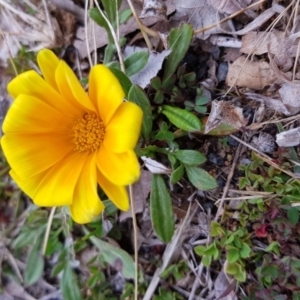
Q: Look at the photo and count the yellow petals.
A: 12